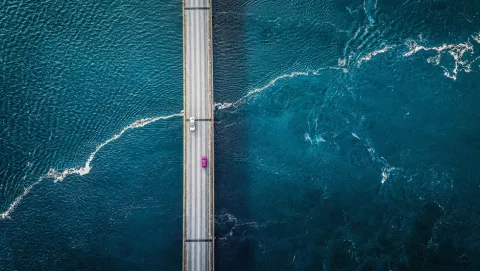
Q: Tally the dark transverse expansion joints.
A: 3